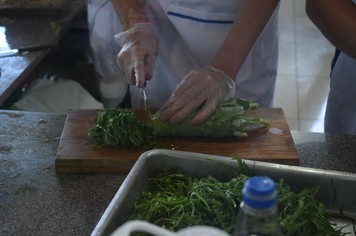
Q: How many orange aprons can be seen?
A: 0